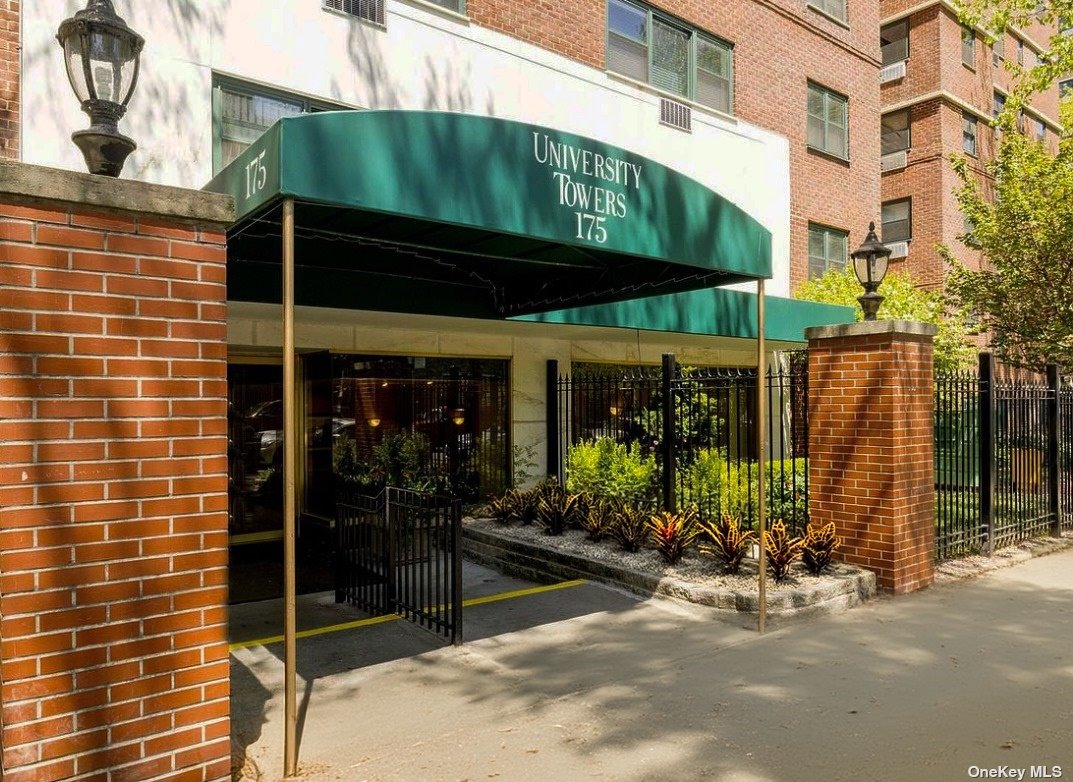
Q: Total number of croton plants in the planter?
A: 9